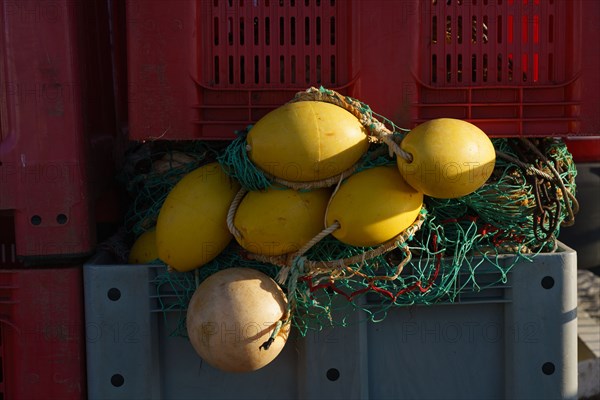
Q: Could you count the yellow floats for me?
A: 6